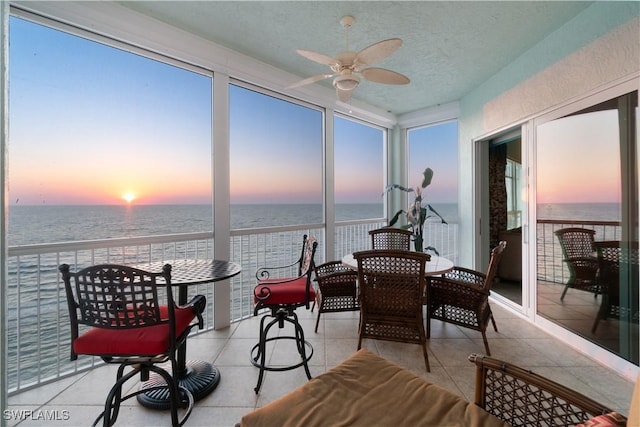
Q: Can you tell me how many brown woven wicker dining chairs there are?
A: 4